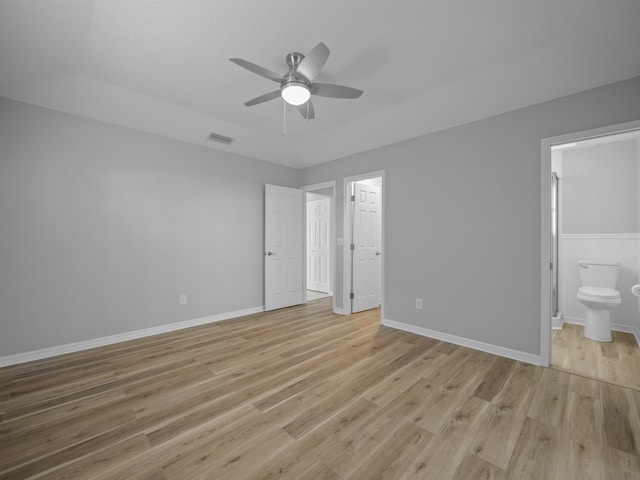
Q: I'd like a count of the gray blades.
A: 5